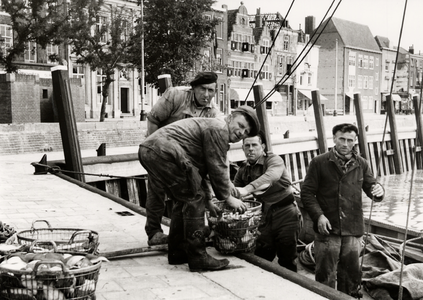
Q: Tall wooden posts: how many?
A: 7